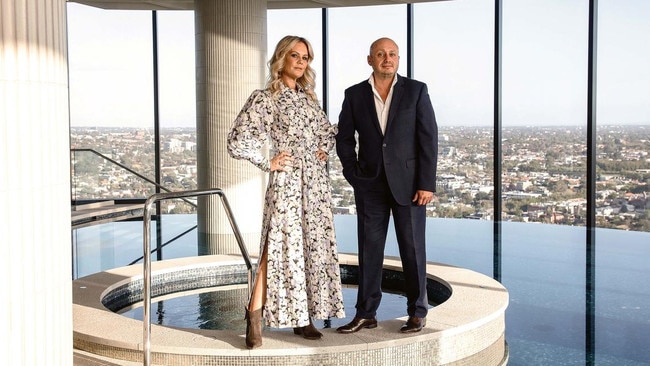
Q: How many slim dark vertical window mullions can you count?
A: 5